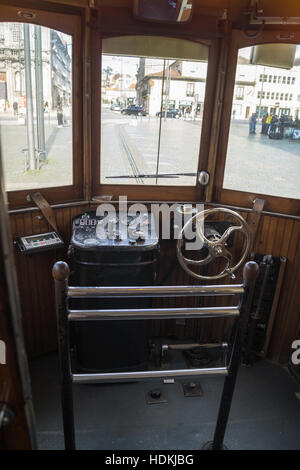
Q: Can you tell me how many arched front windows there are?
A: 3